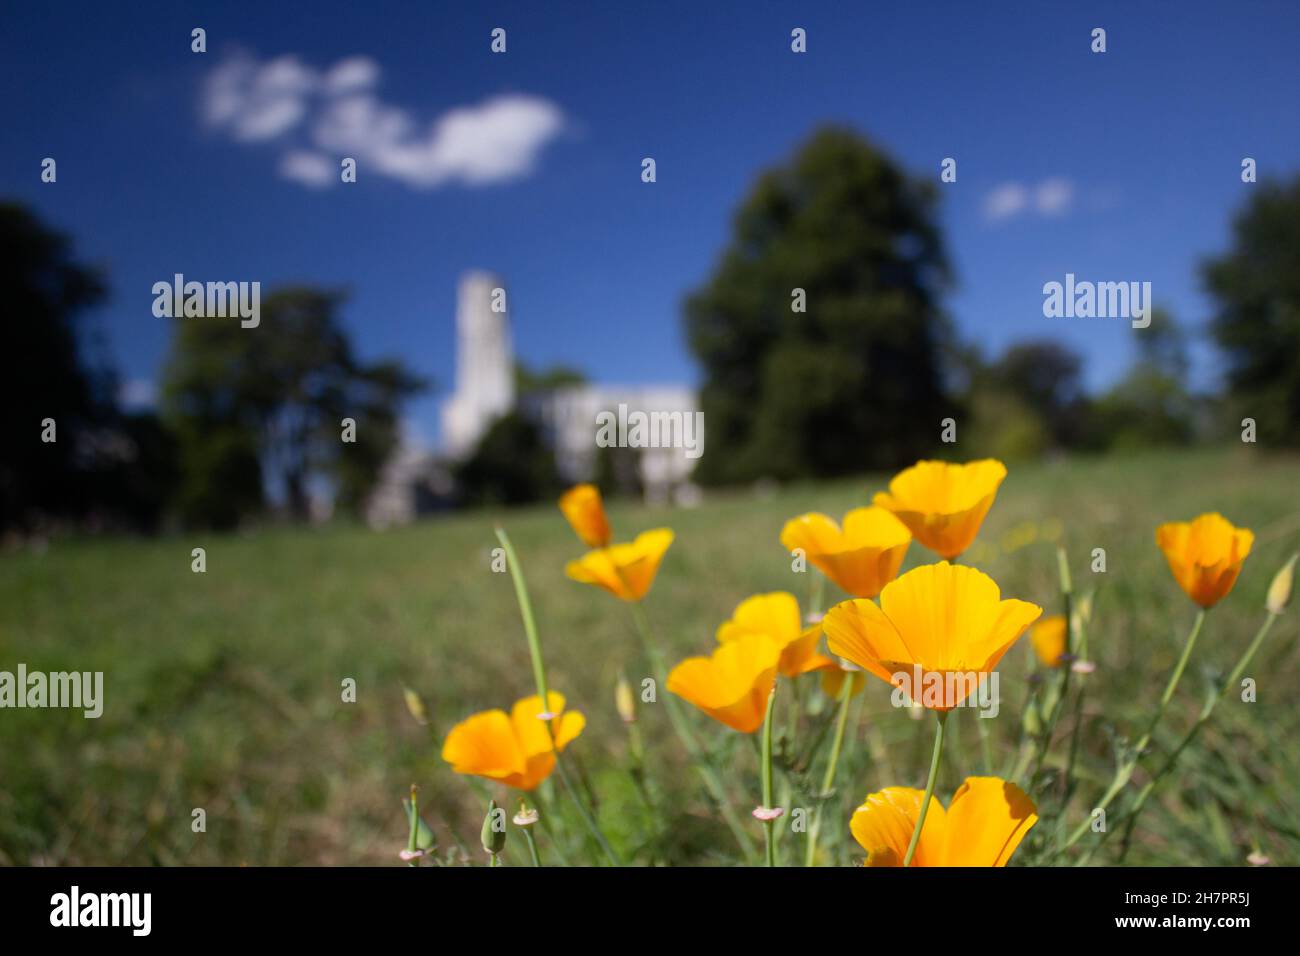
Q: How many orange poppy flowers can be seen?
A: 11